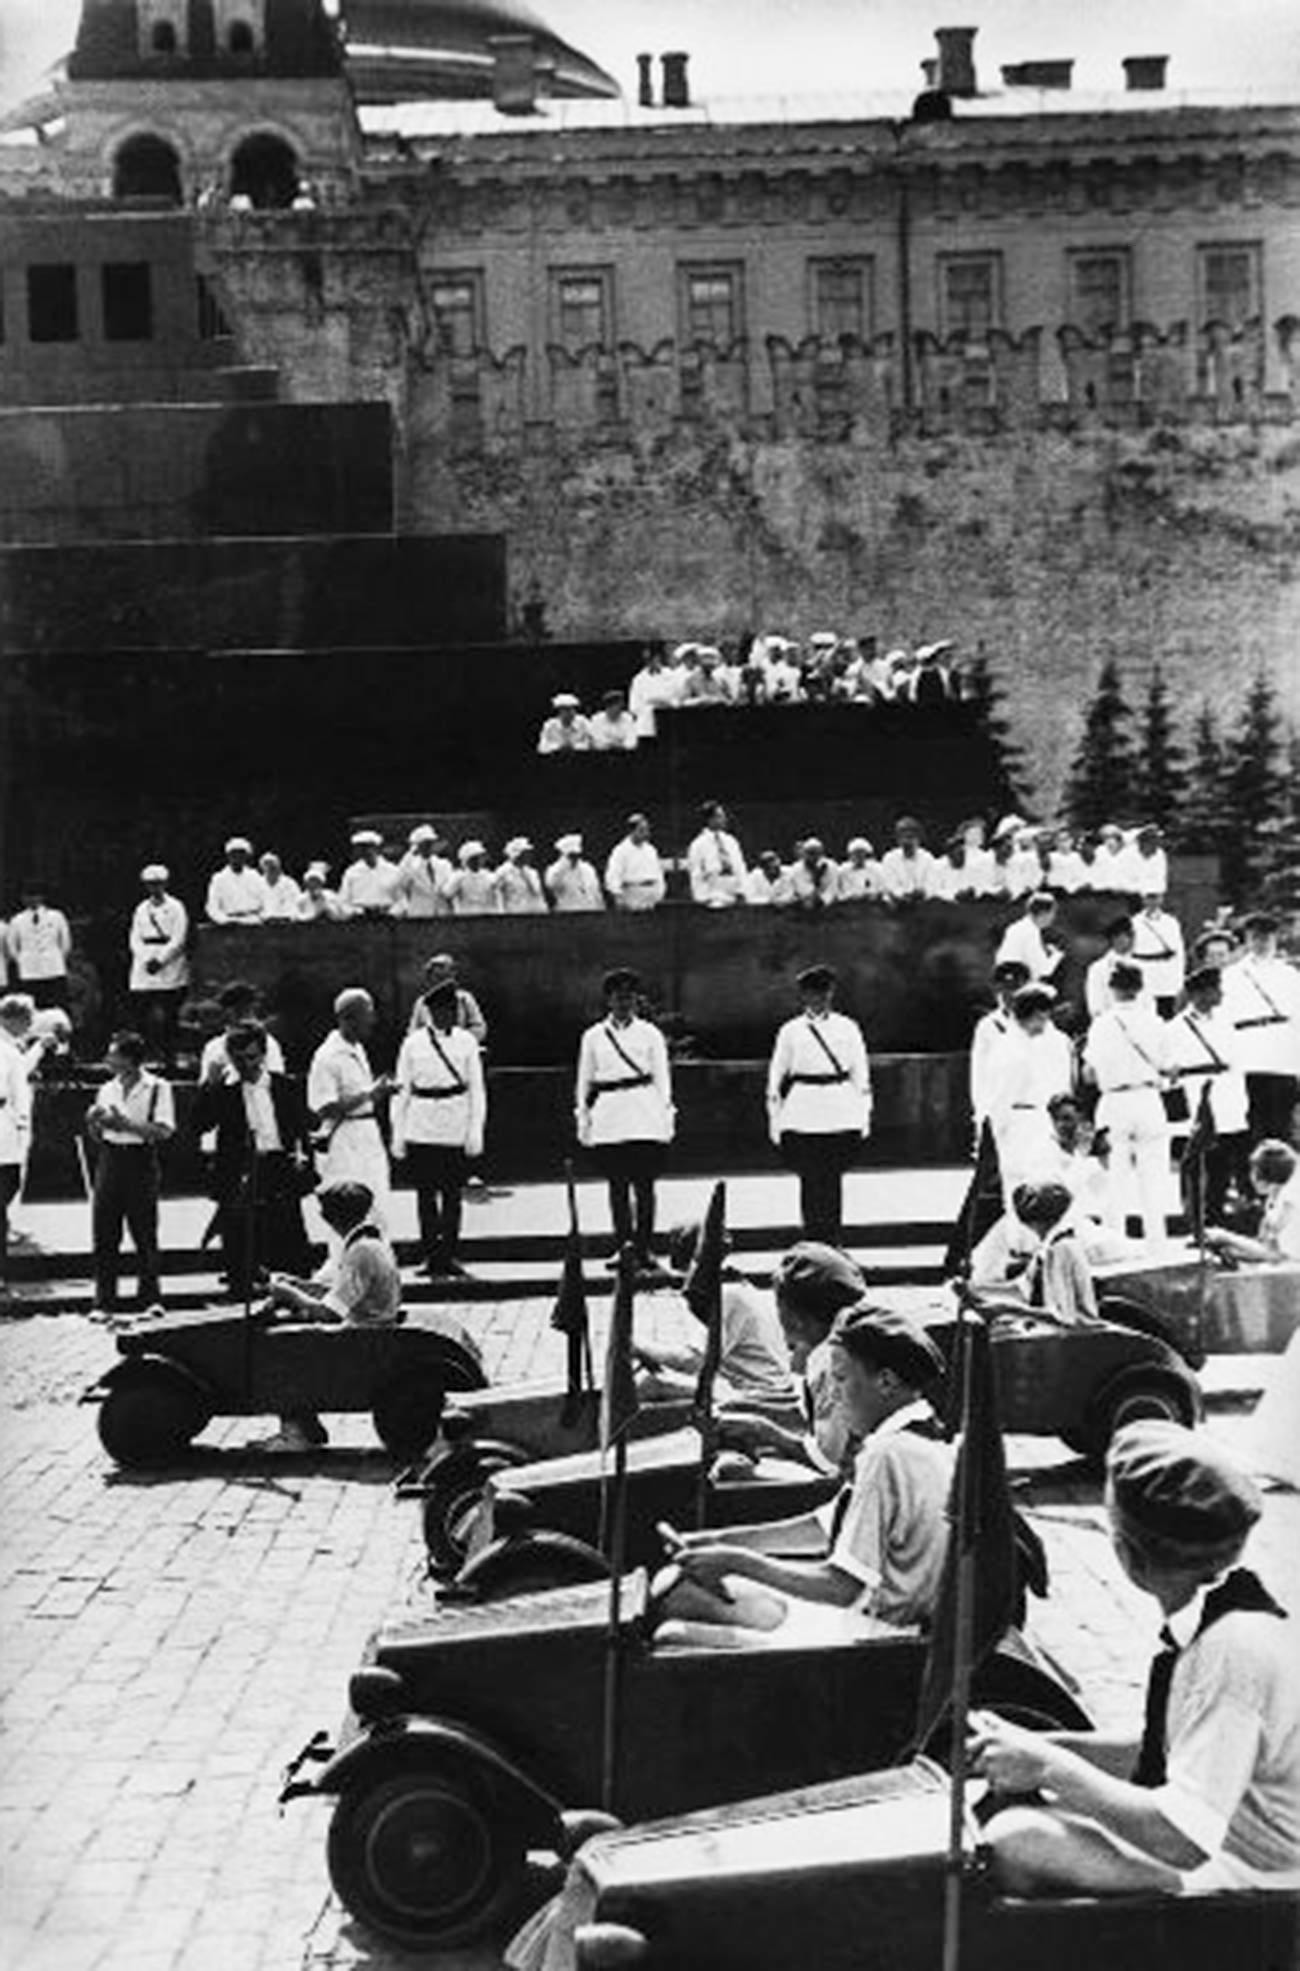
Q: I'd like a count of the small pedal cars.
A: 7